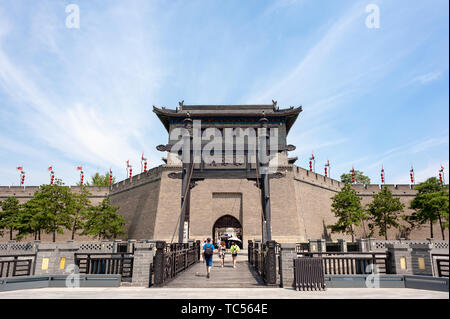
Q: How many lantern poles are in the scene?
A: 12